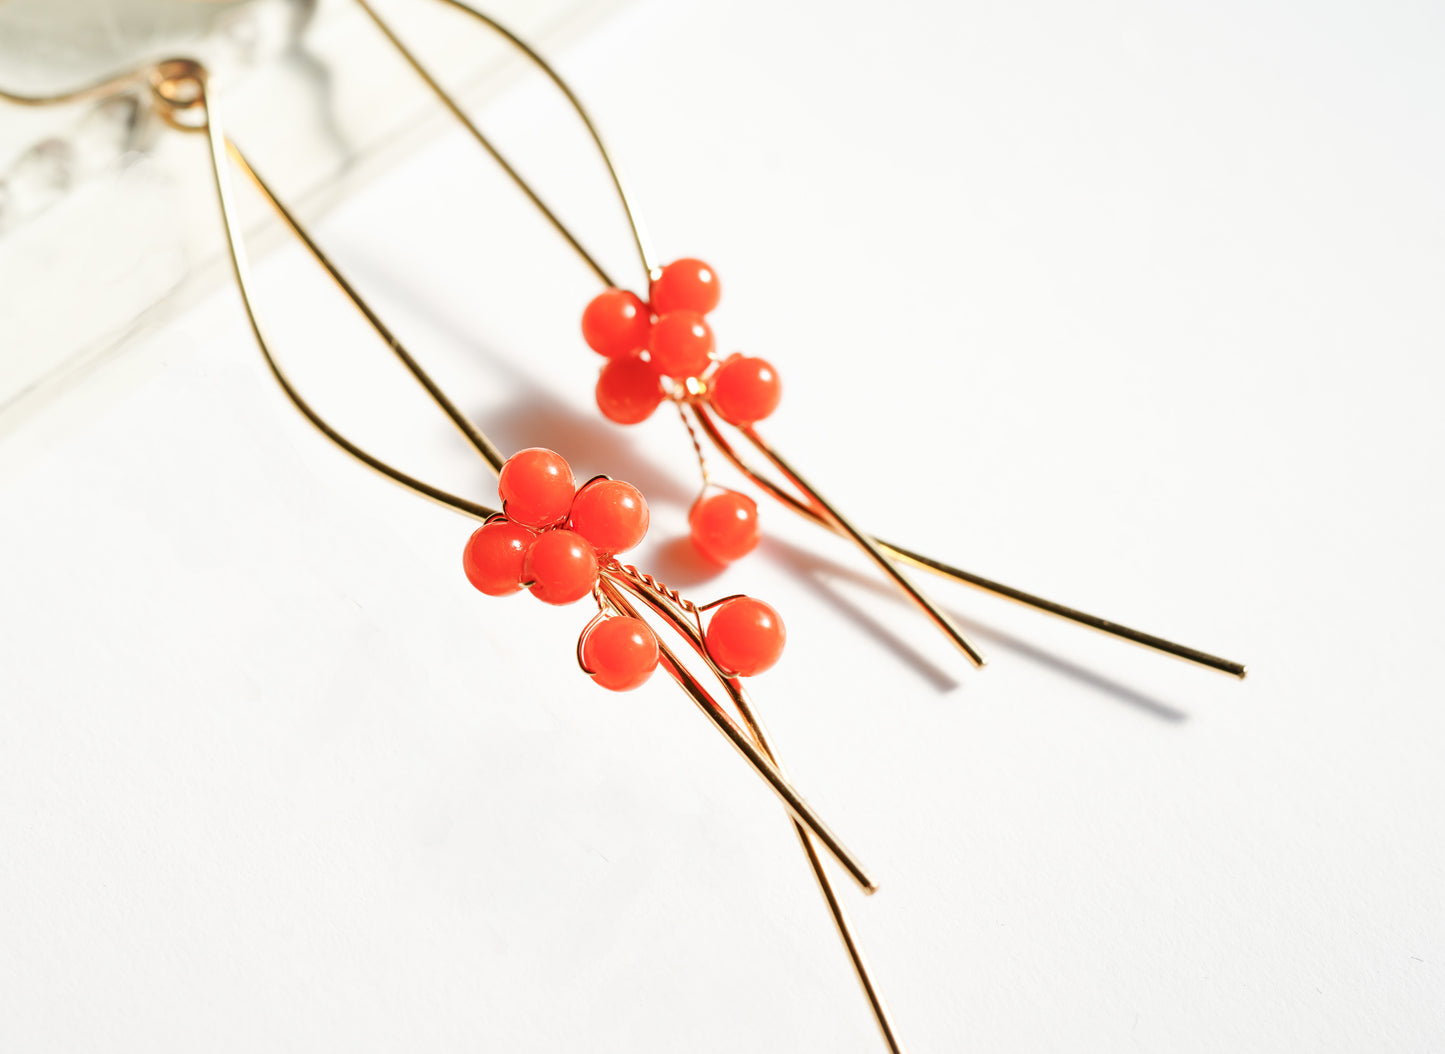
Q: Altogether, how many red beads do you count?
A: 12